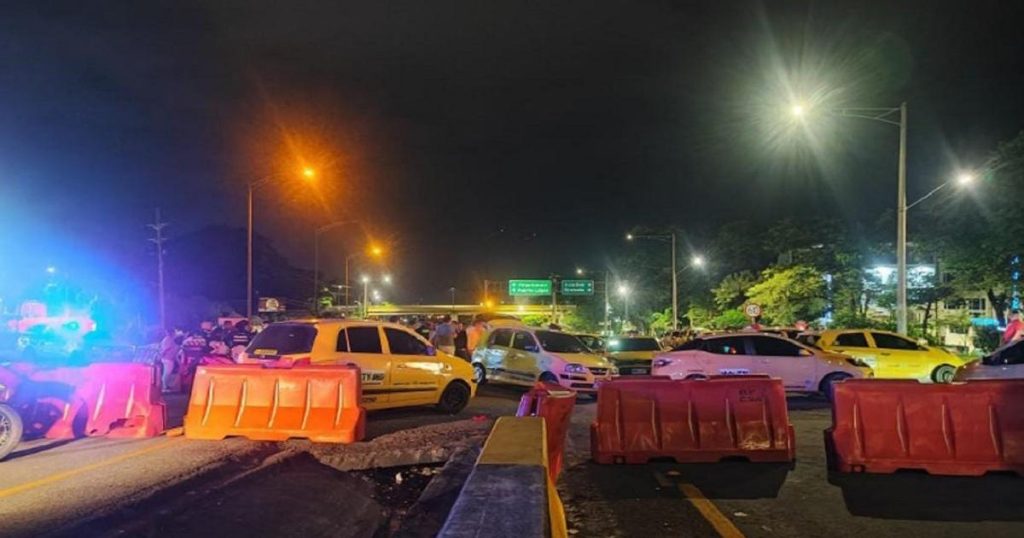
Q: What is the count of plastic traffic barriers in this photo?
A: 5